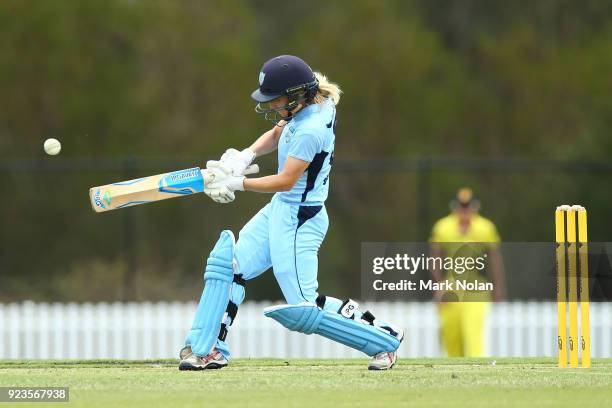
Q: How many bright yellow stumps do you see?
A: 3